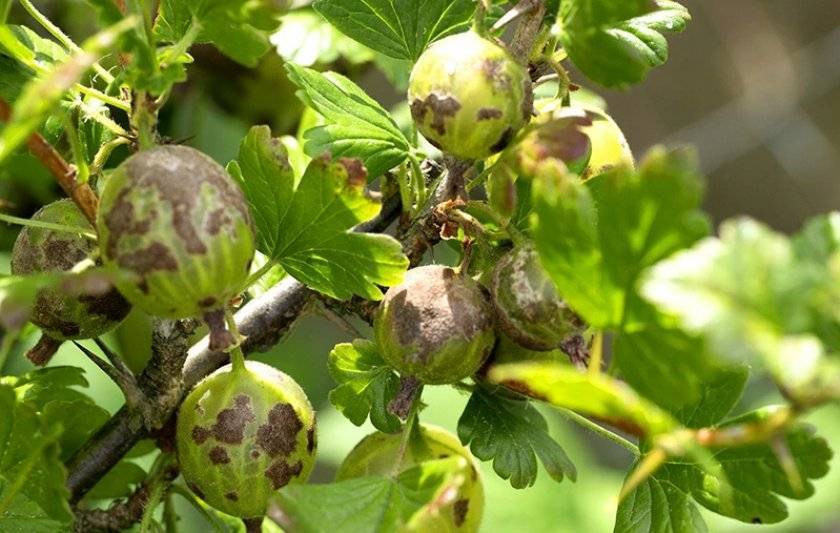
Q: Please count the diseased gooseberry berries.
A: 8